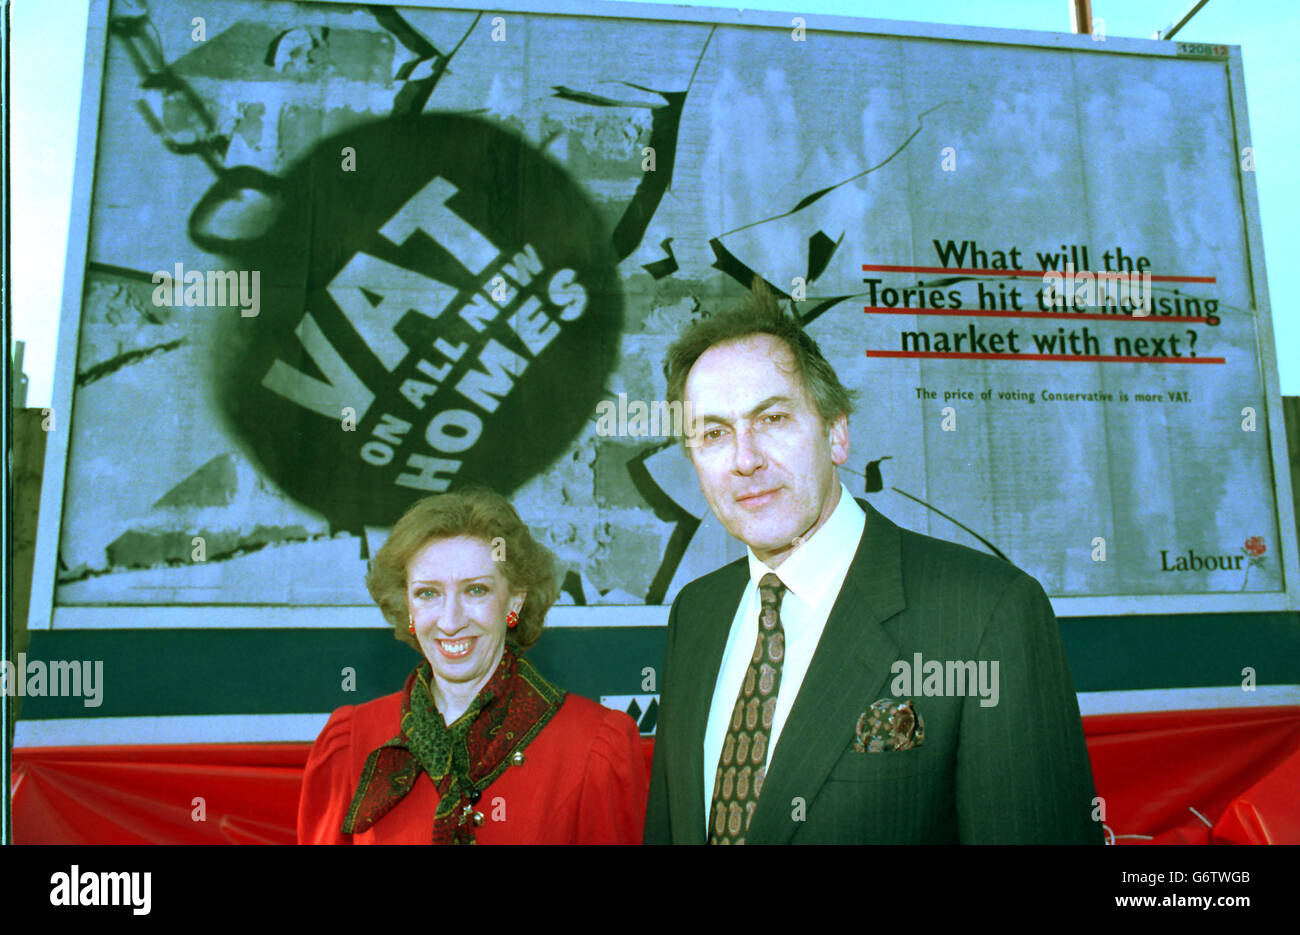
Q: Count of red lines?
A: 3